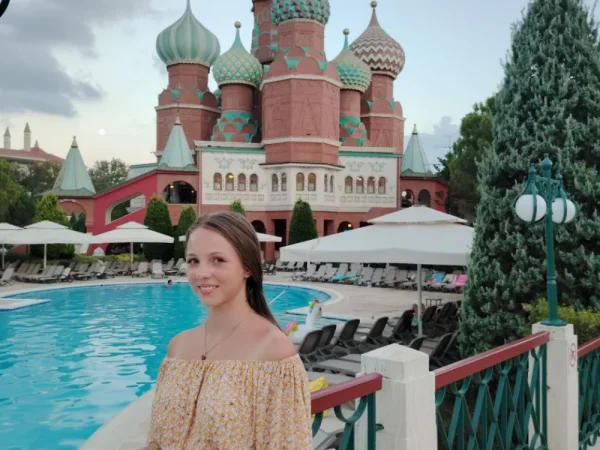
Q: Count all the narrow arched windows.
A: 14